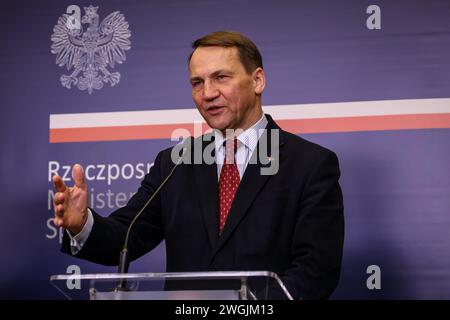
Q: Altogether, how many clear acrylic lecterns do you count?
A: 1